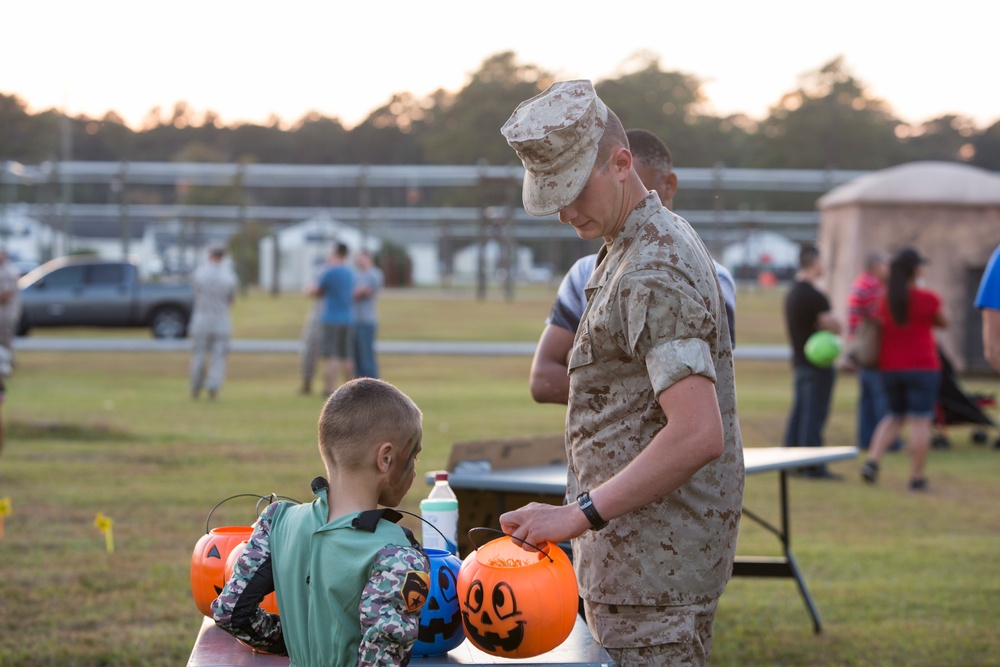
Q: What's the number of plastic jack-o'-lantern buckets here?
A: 4